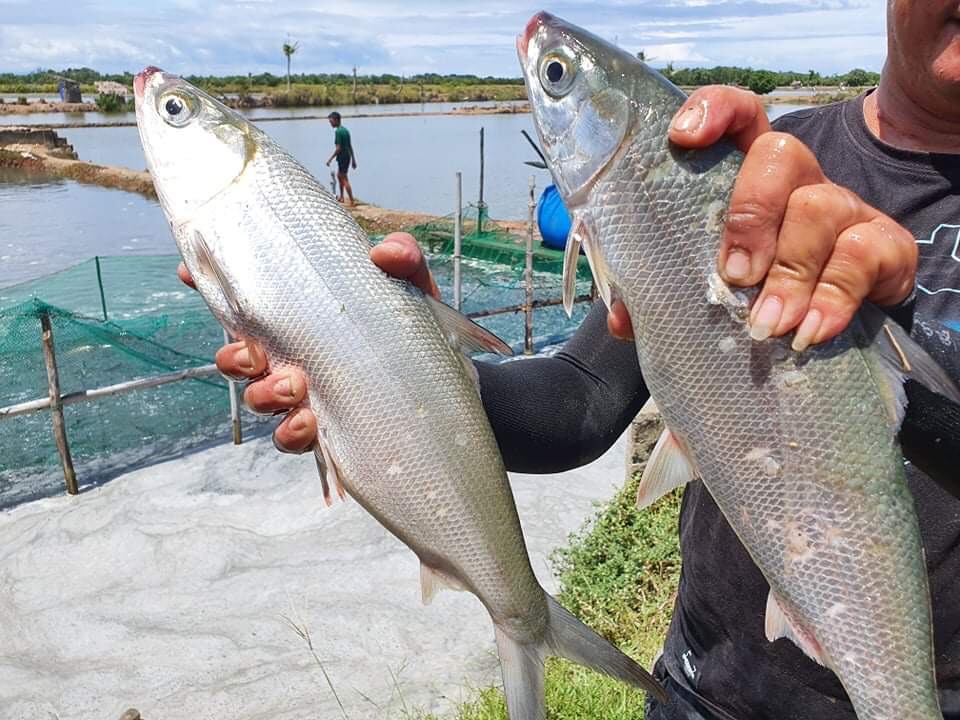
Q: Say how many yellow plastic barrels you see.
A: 0